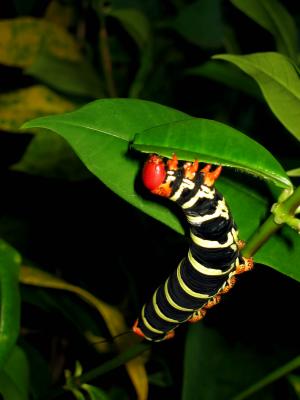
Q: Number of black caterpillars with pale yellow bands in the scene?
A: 1